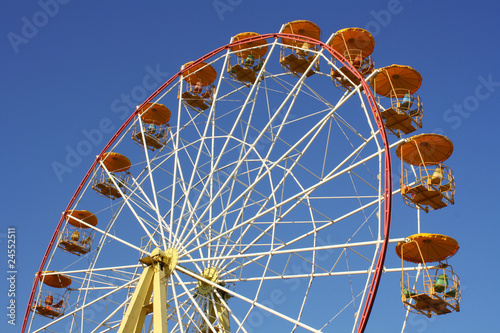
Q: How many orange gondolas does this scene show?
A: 11